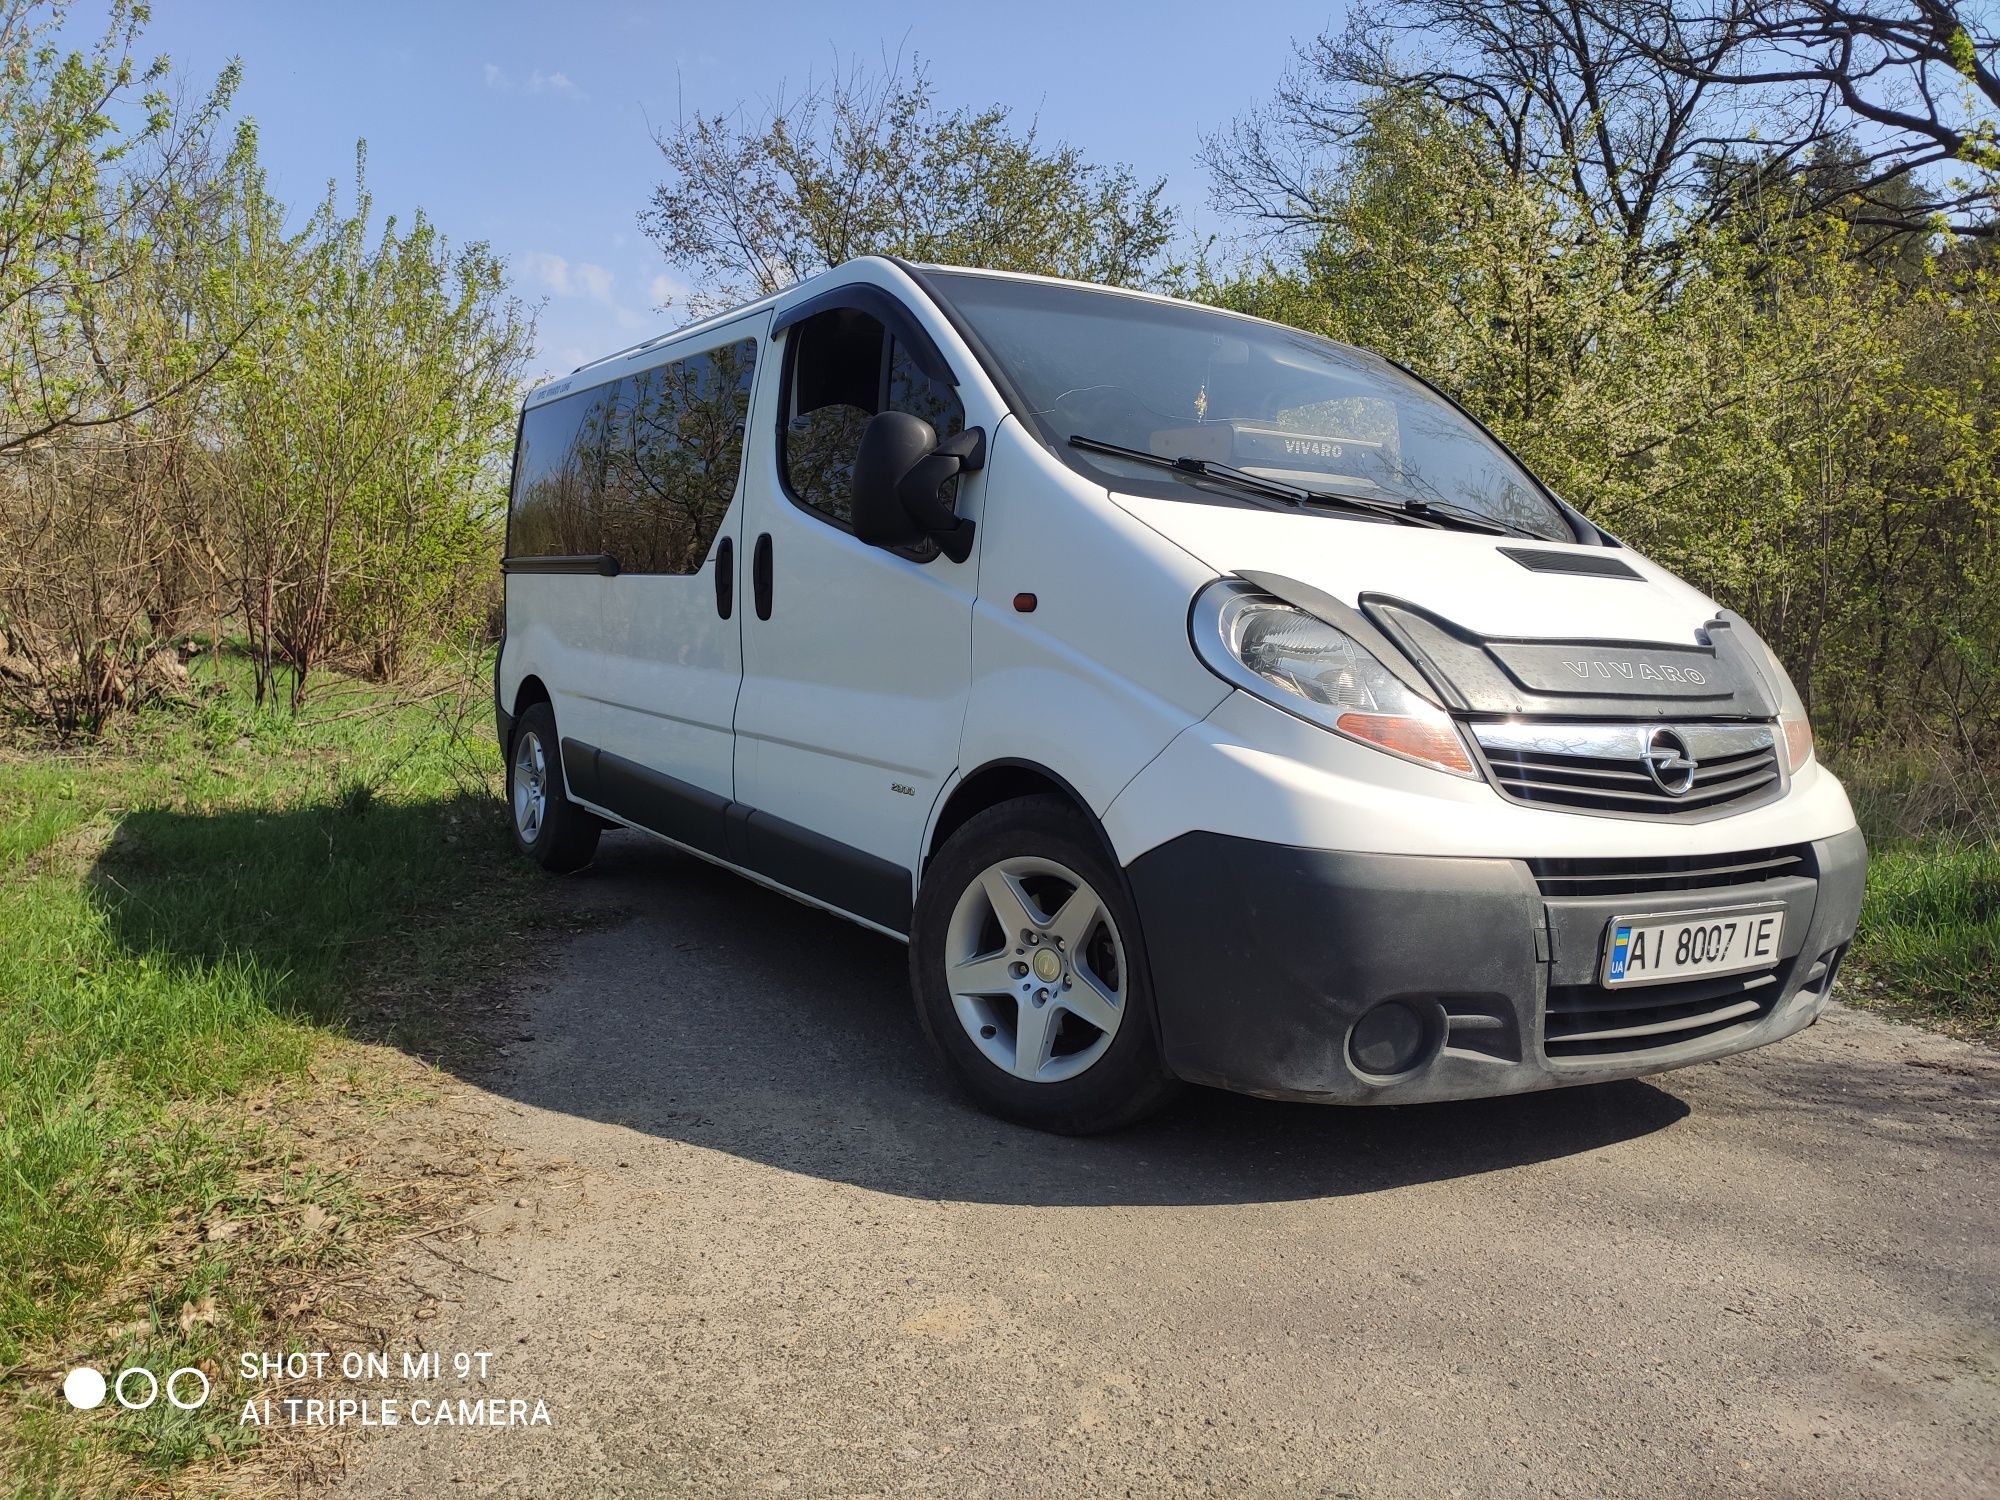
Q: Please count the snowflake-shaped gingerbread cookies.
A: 0